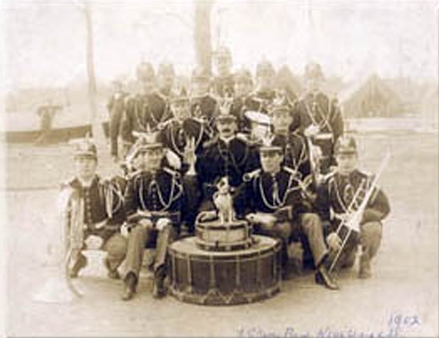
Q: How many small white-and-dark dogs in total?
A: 1